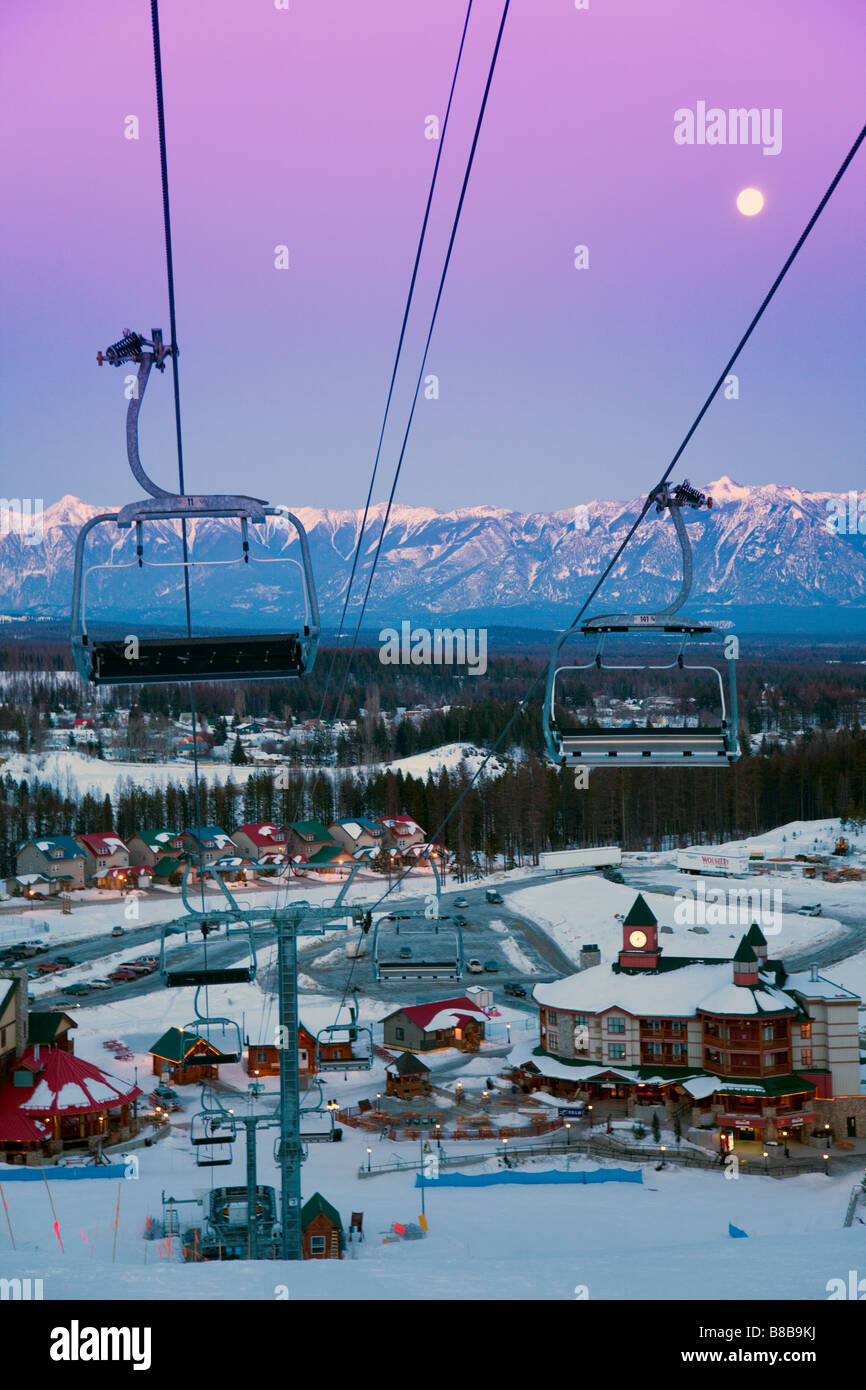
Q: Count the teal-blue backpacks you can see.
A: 0